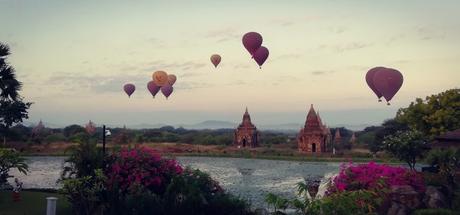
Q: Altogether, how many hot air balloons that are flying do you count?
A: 10